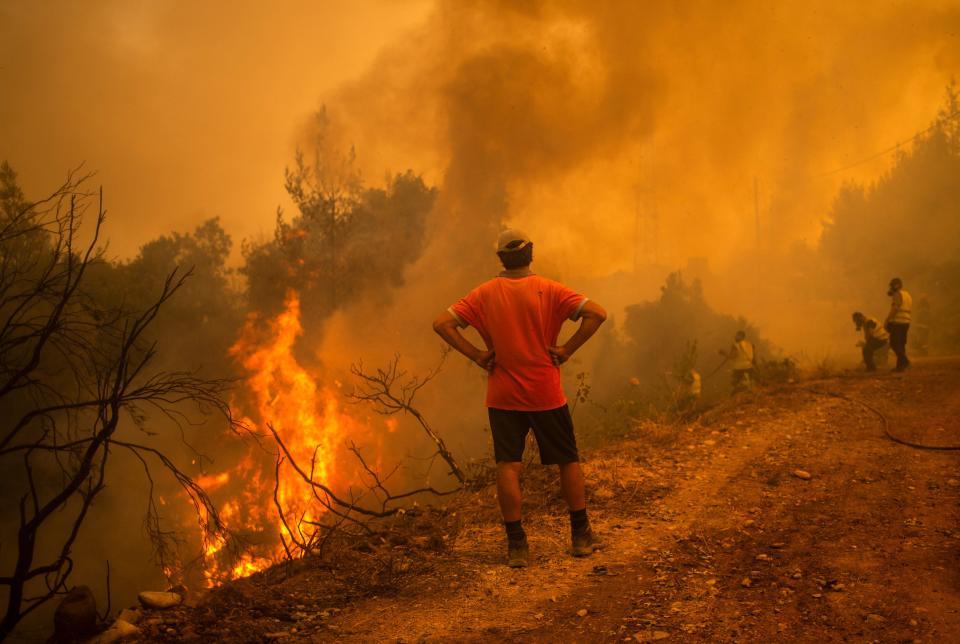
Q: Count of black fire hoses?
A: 1